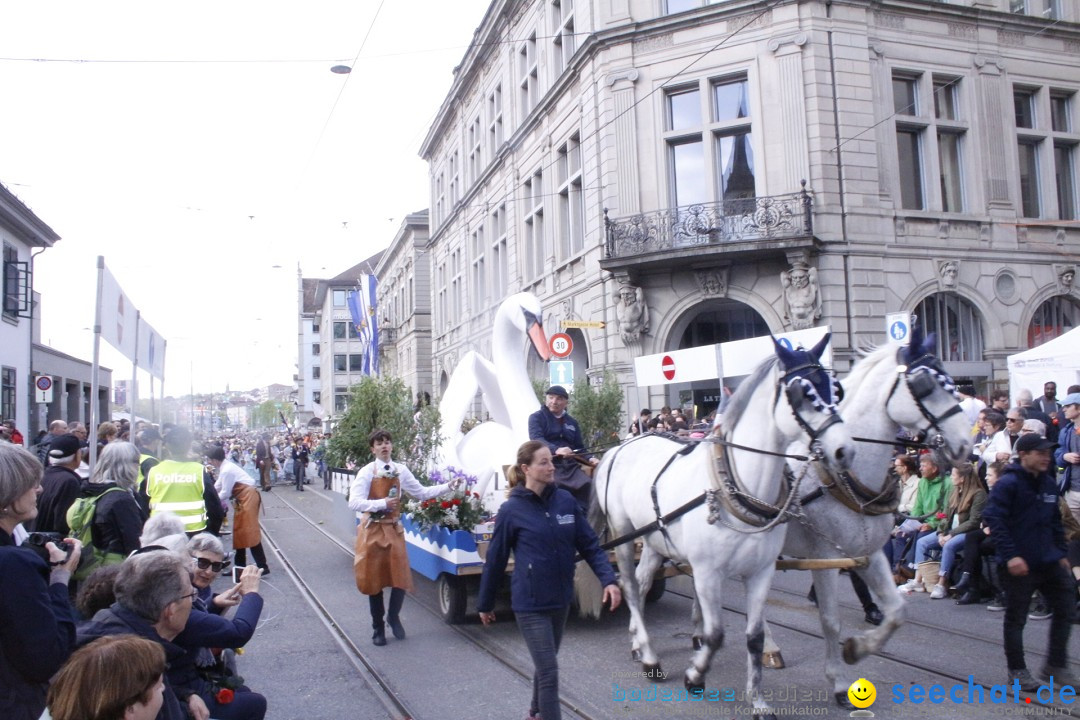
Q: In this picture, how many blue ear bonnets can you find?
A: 2